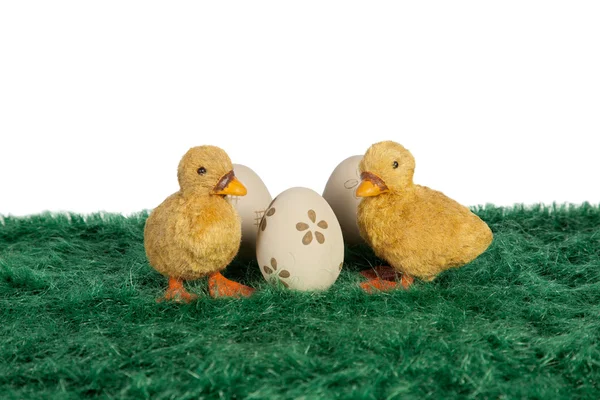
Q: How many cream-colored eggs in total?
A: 3